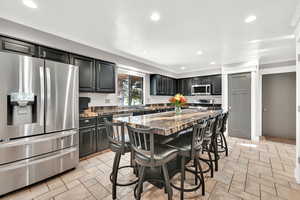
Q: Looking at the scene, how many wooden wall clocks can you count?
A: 0